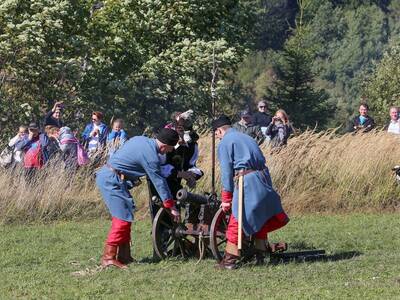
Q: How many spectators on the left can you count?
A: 7